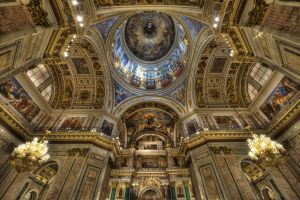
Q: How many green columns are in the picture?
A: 4